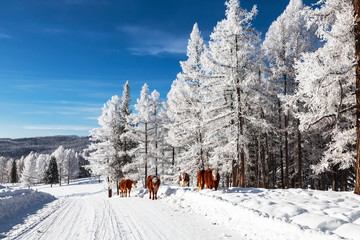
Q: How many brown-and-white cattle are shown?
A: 5